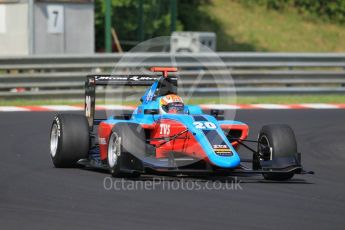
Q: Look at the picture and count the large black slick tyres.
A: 3